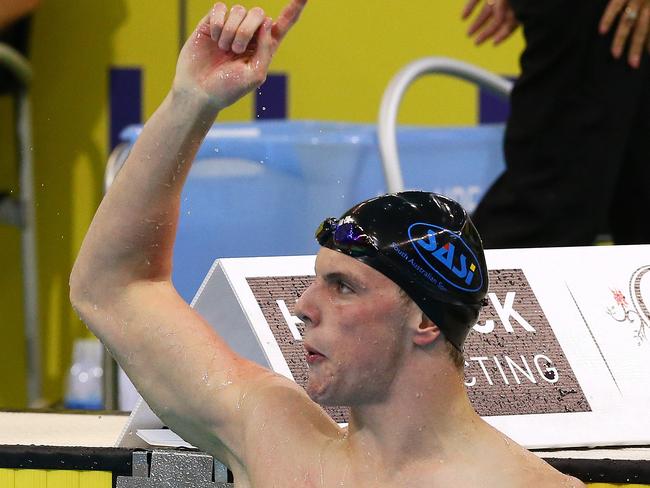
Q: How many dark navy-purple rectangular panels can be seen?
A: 3